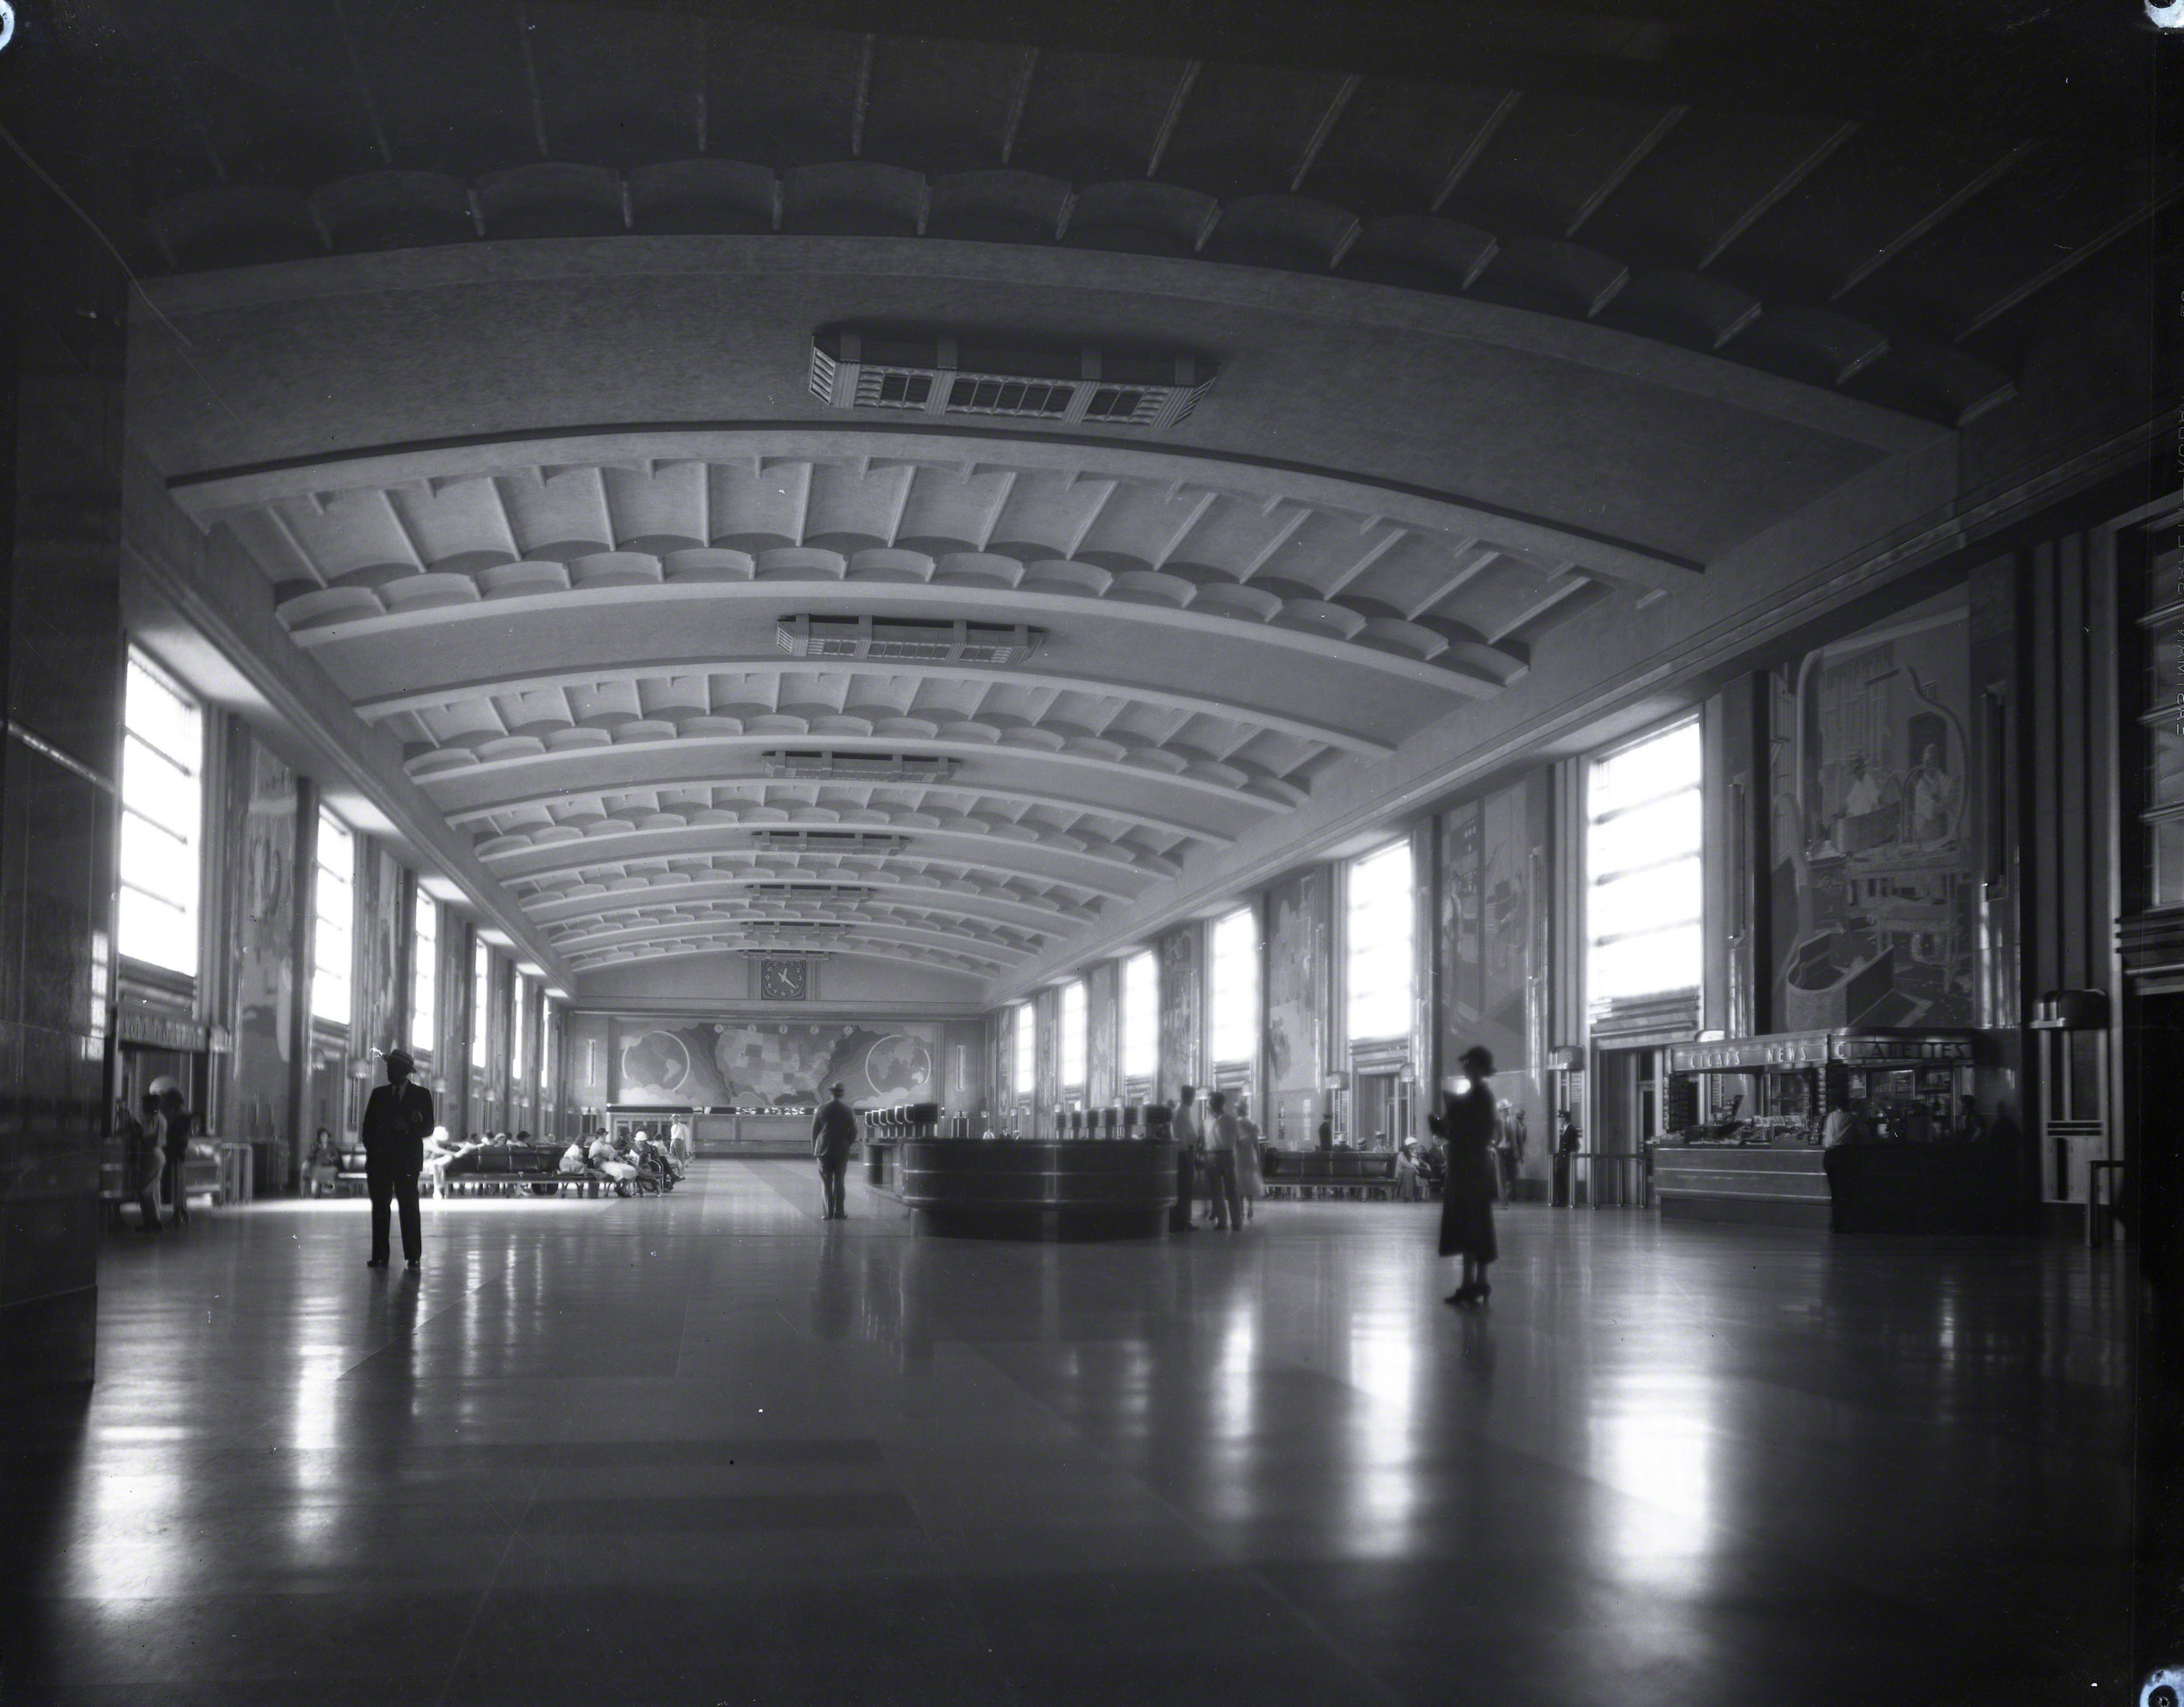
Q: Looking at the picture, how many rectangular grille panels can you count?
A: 7